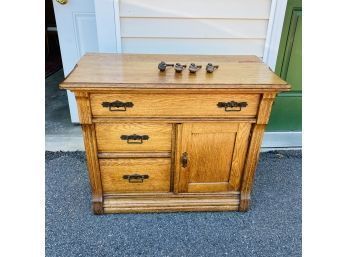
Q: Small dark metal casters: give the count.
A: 4